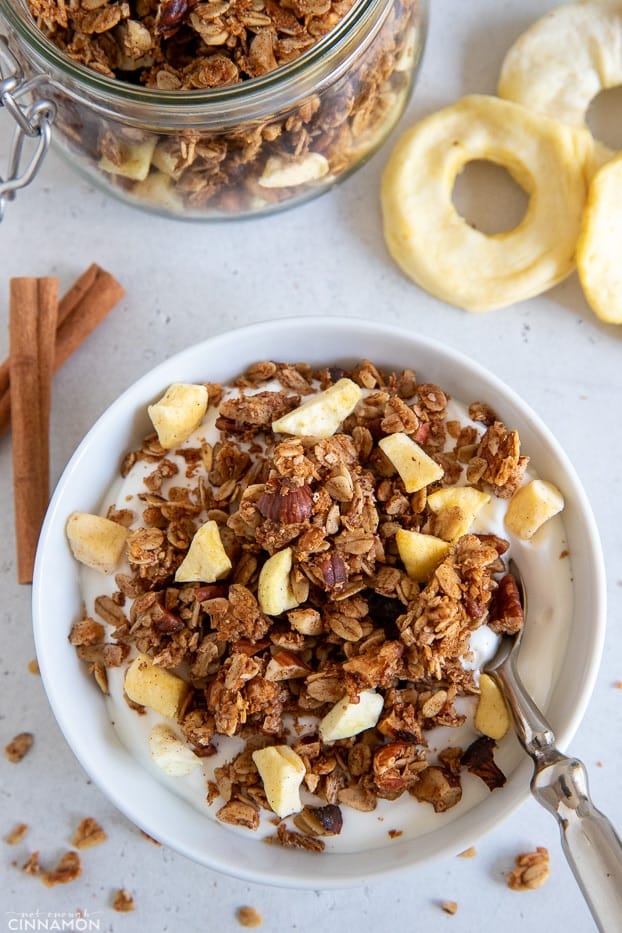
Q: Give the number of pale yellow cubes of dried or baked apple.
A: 14